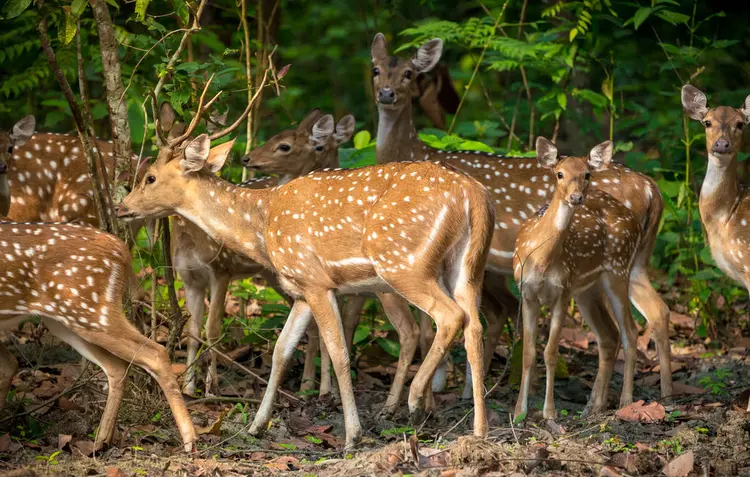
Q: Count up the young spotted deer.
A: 1